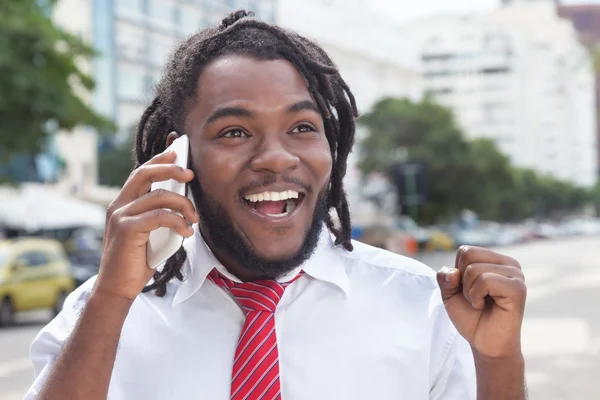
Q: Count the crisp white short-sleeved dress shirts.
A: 1